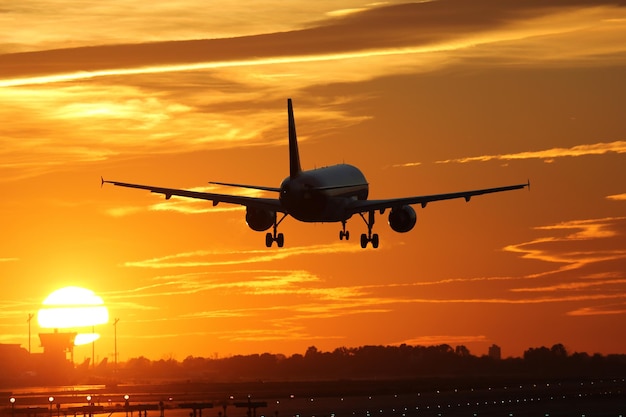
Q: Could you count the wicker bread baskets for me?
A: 0